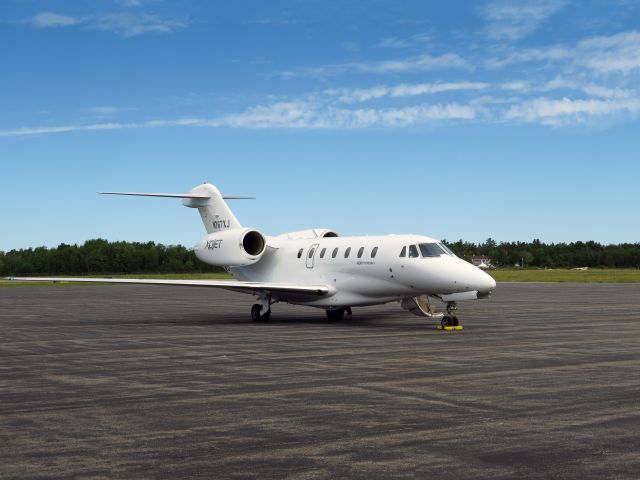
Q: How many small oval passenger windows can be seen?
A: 7